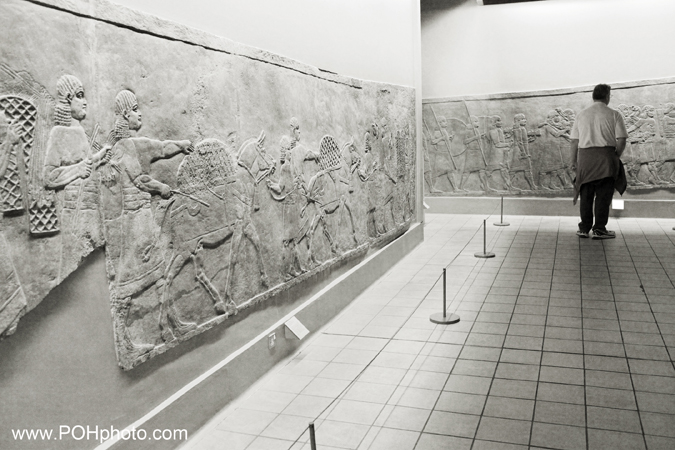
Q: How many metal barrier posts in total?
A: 4